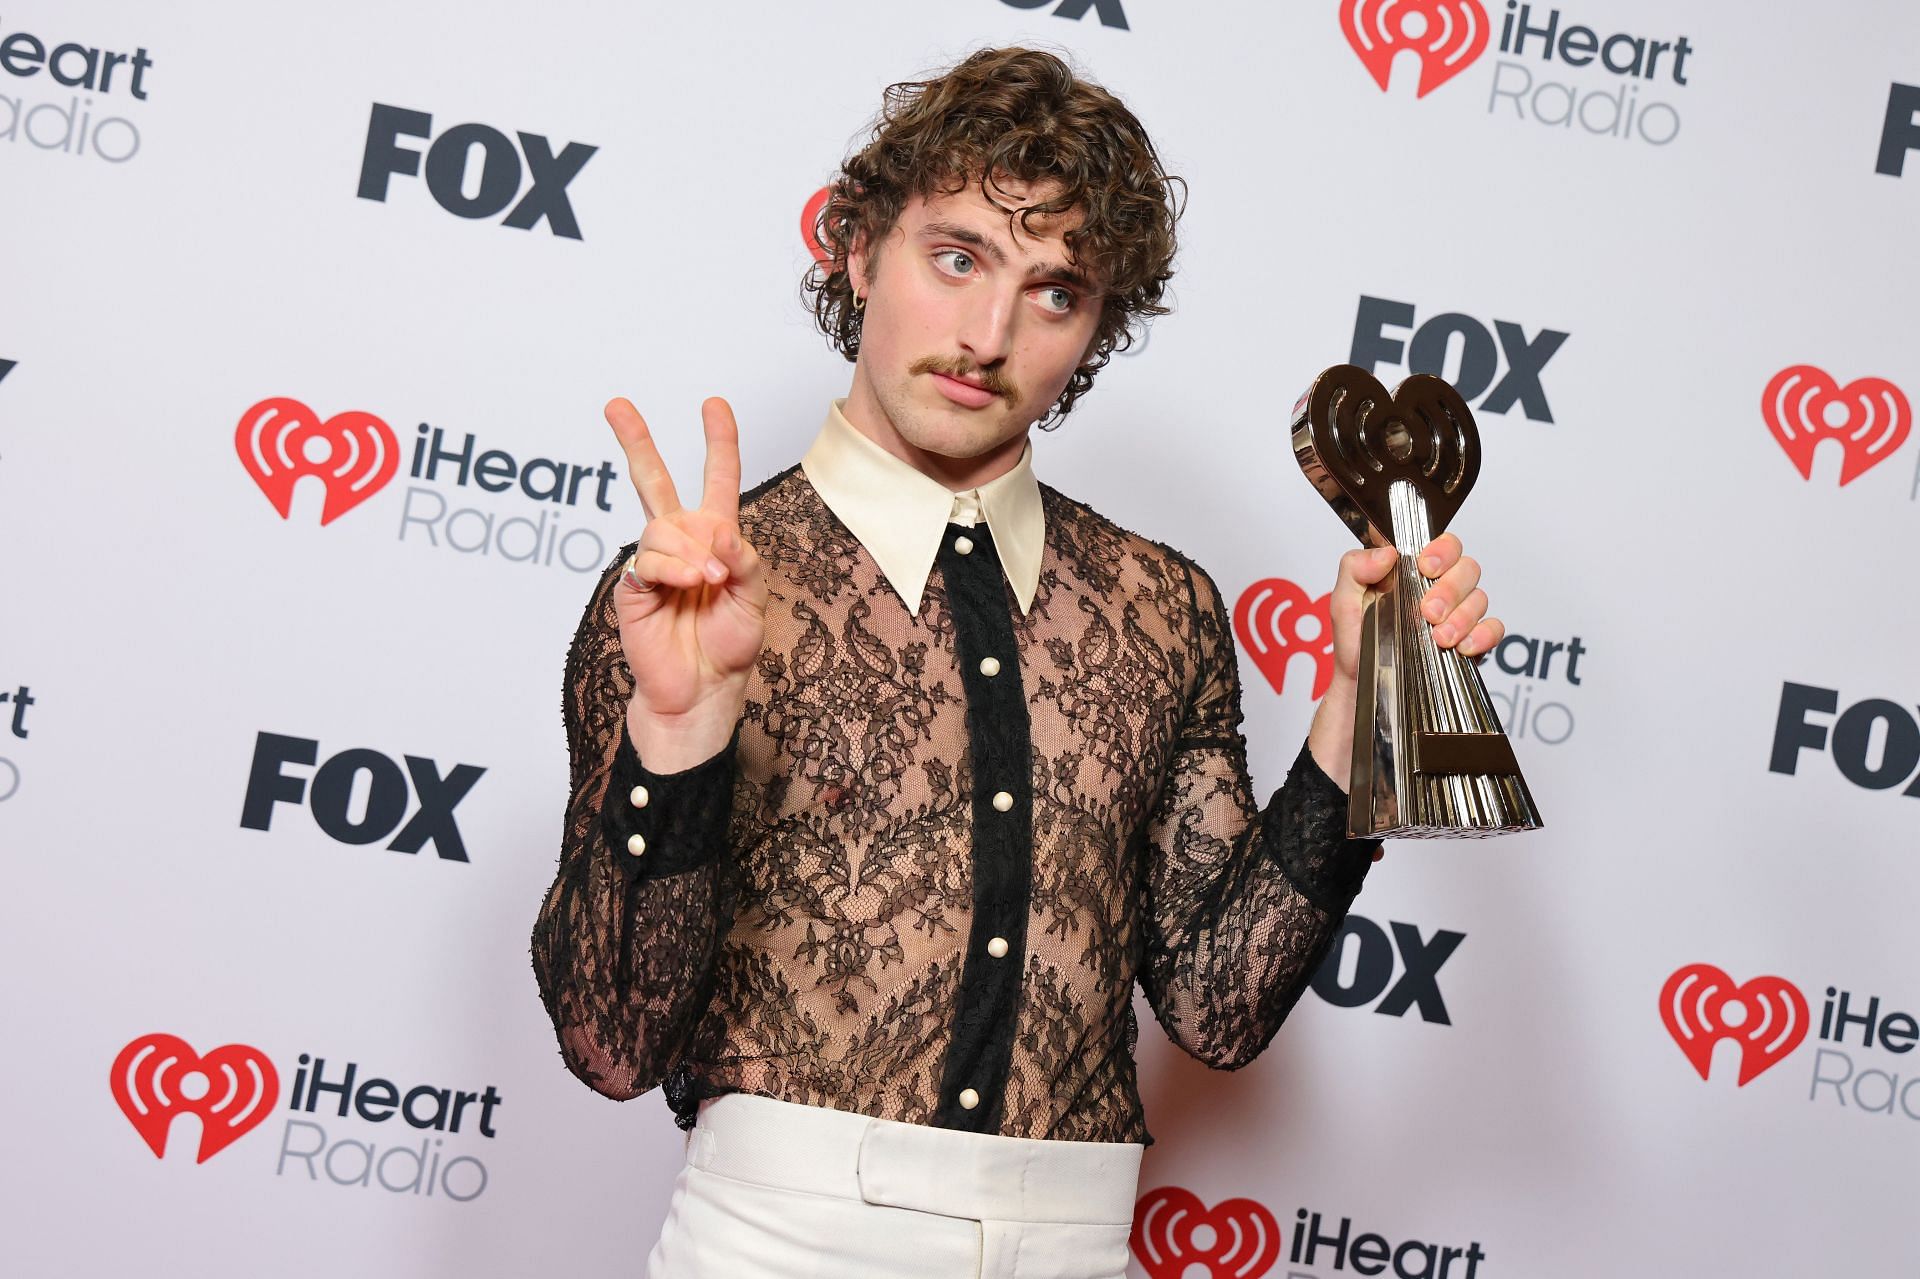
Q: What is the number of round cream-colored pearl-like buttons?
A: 7